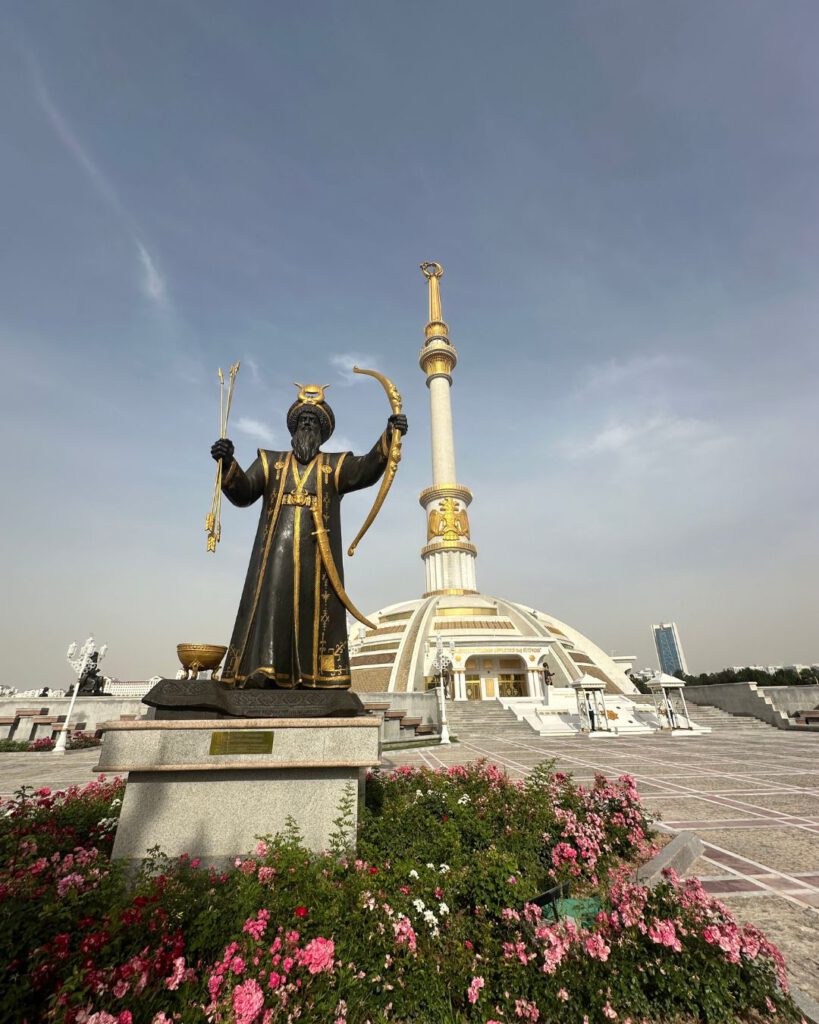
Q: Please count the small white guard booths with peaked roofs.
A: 2